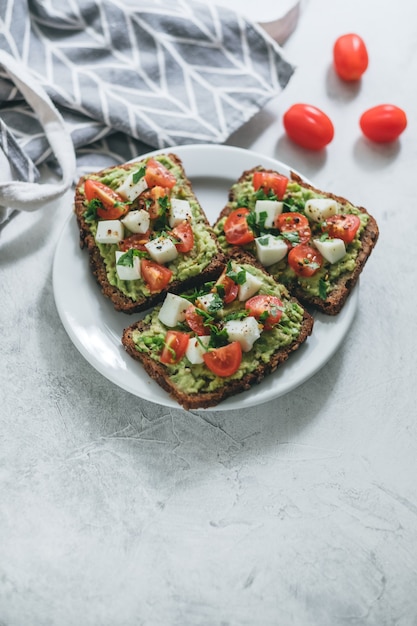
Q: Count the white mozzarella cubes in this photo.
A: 15